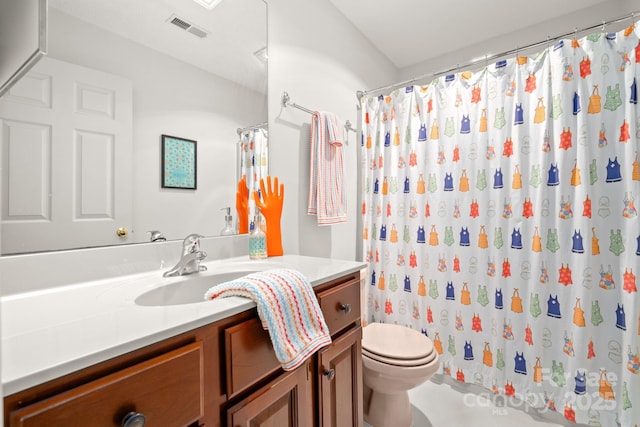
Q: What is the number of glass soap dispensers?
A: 1